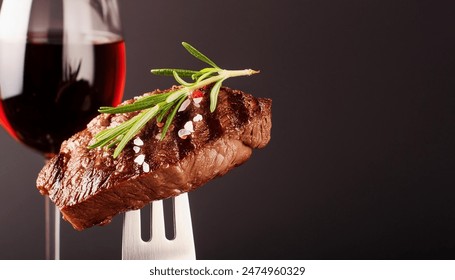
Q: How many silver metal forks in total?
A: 1